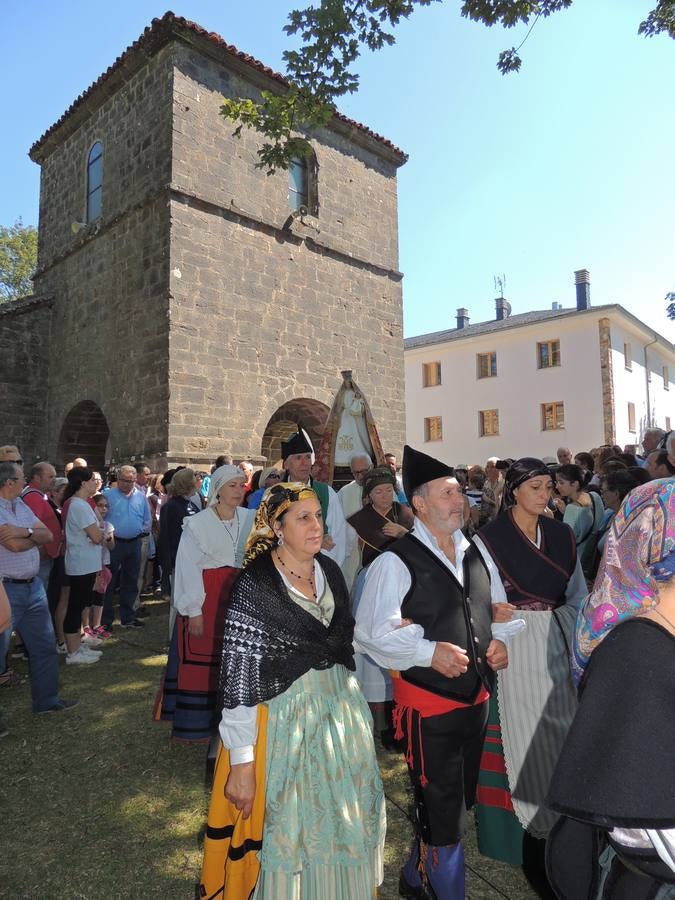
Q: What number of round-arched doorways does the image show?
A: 2